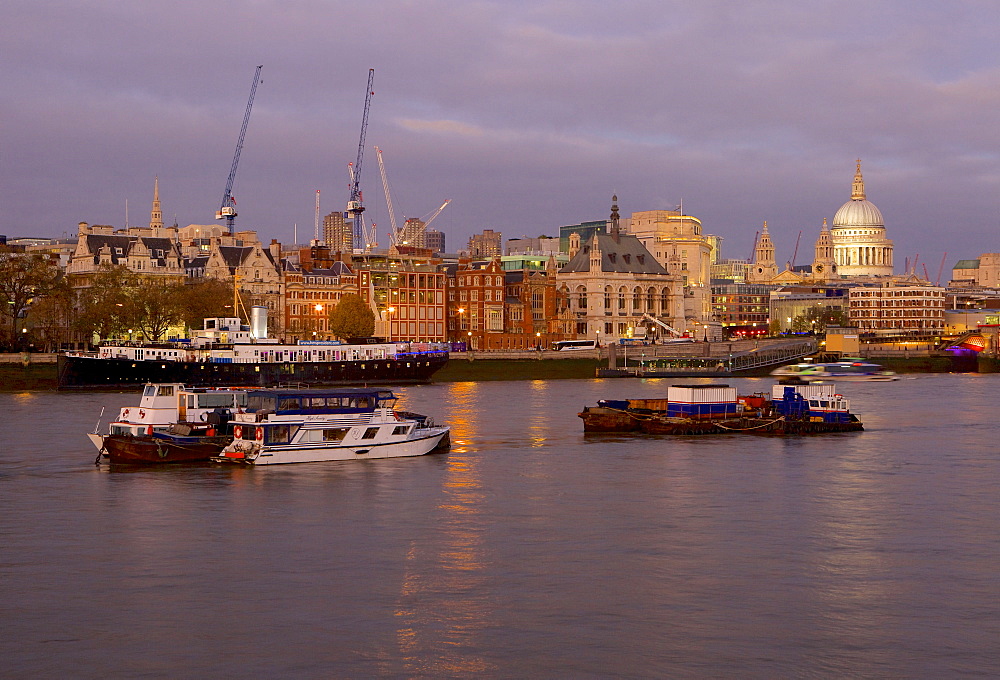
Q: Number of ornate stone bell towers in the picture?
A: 2